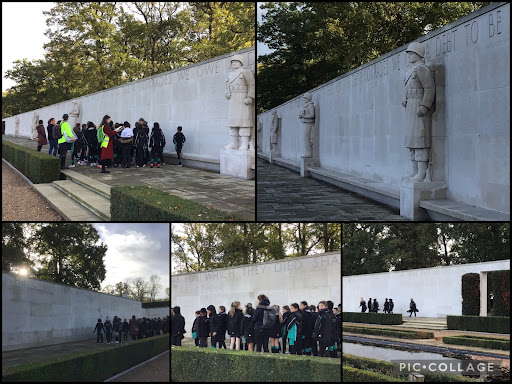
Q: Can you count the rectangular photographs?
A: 5